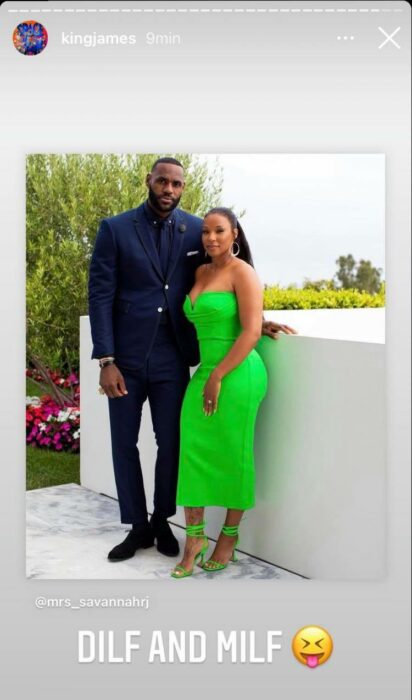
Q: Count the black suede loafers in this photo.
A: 2